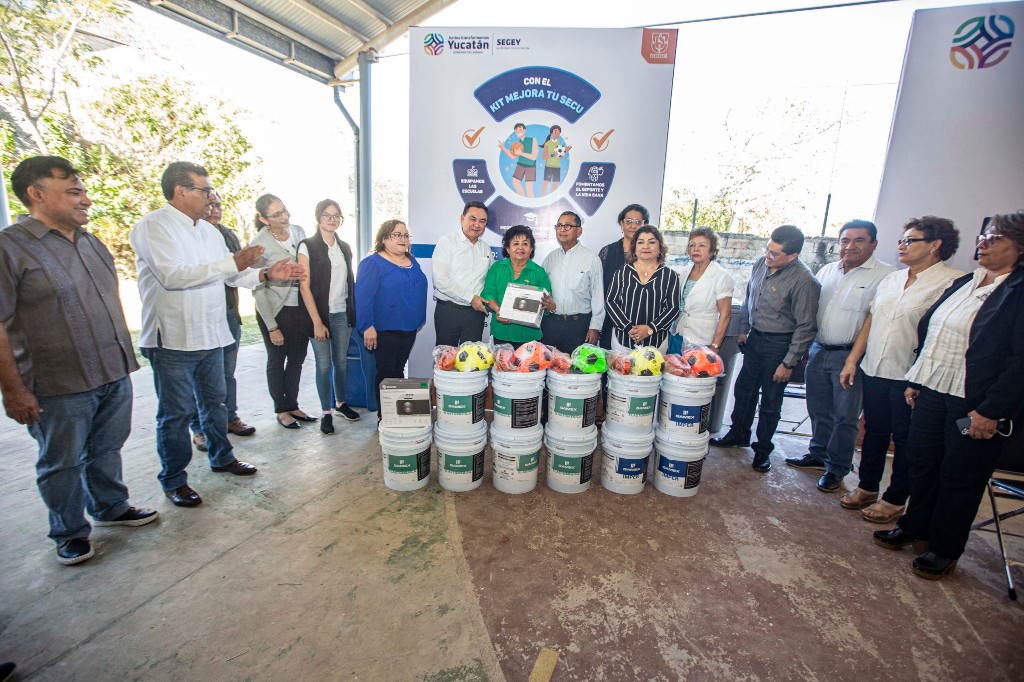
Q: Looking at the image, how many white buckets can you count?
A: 11